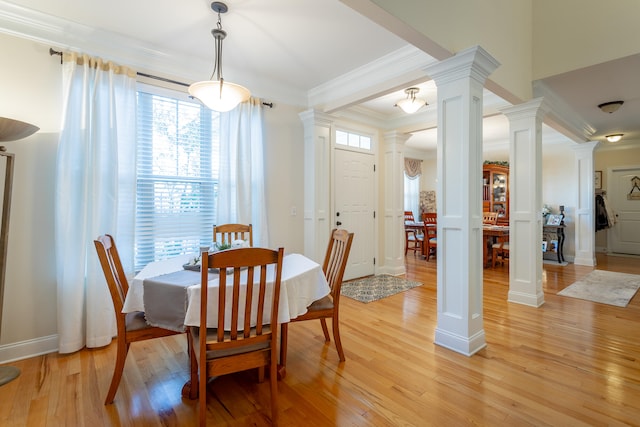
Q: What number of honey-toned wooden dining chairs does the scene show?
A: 4